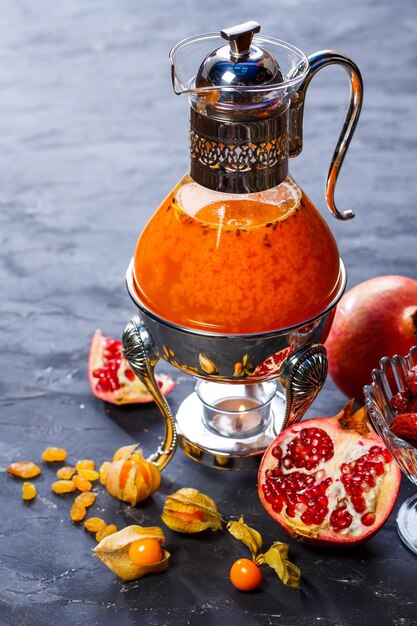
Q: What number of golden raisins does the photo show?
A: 13